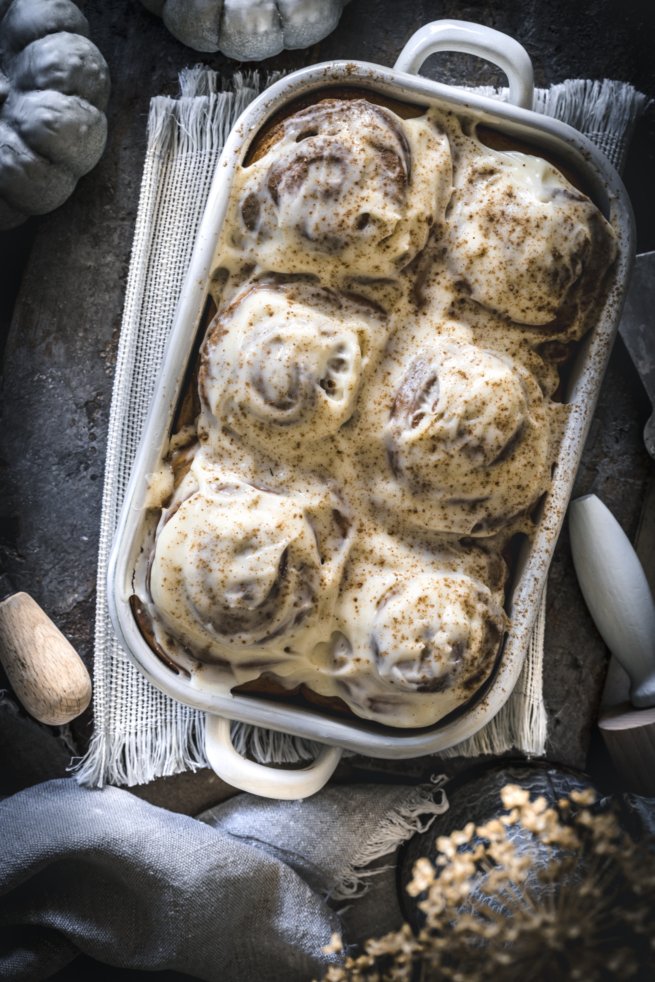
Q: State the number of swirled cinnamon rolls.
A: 6